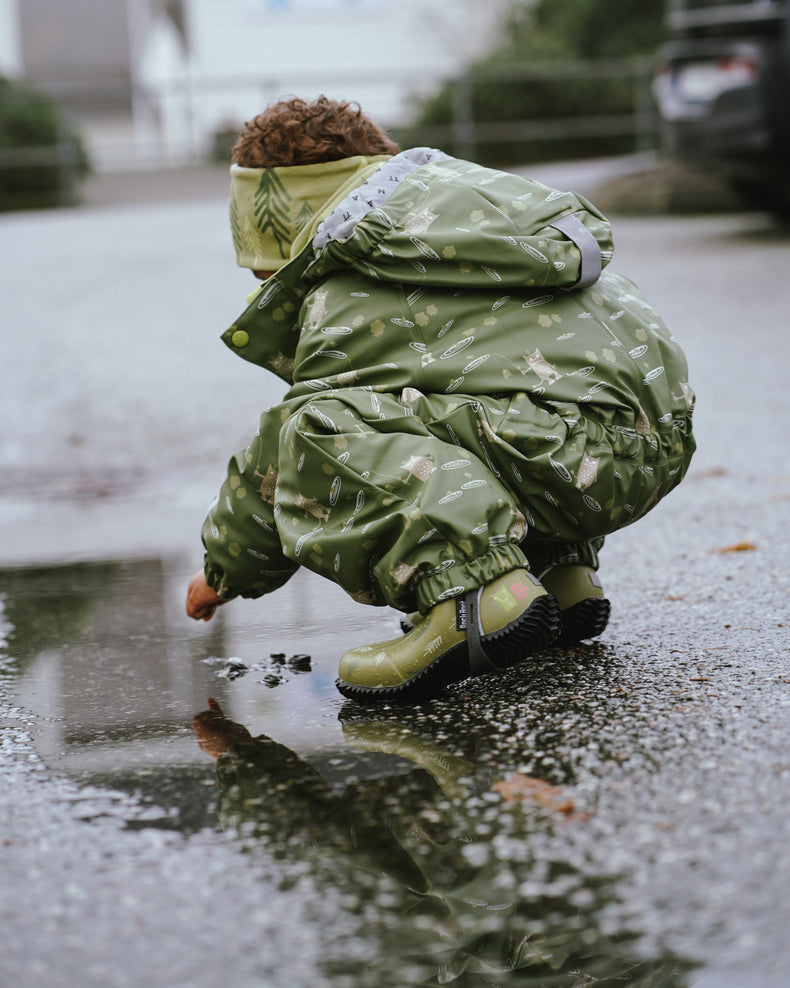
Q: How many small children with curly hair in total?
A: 1